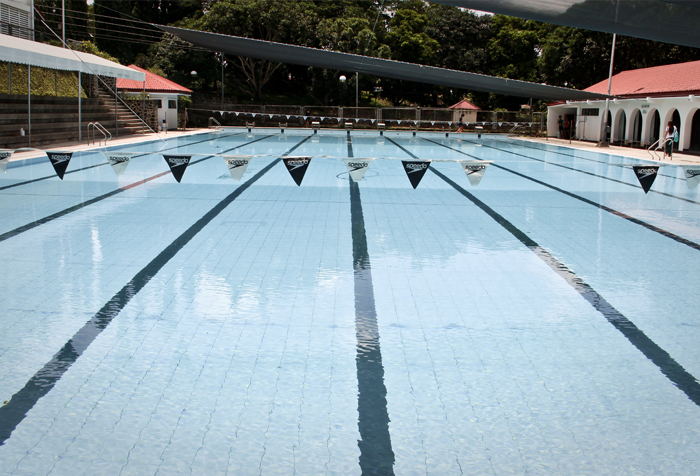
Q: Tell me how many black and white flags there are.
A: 11